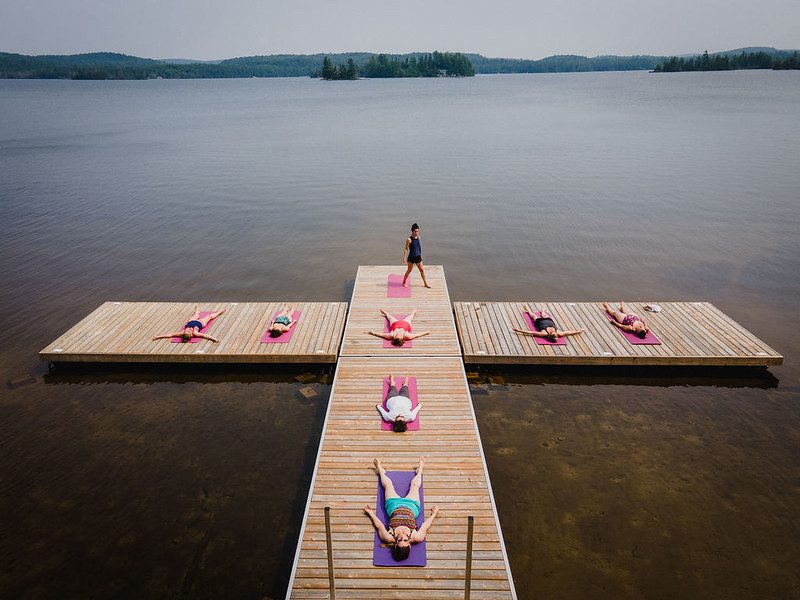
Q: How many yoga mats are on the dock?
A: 8